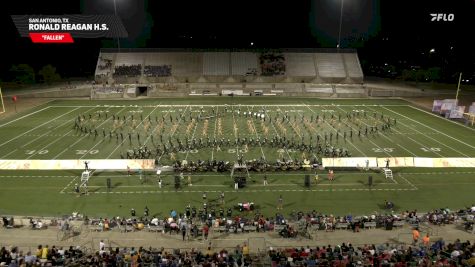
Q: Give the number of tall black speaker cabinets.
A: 4